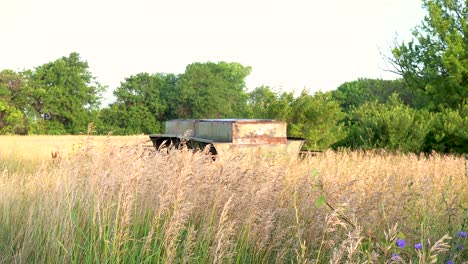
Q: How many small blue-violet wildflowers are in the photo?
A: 6